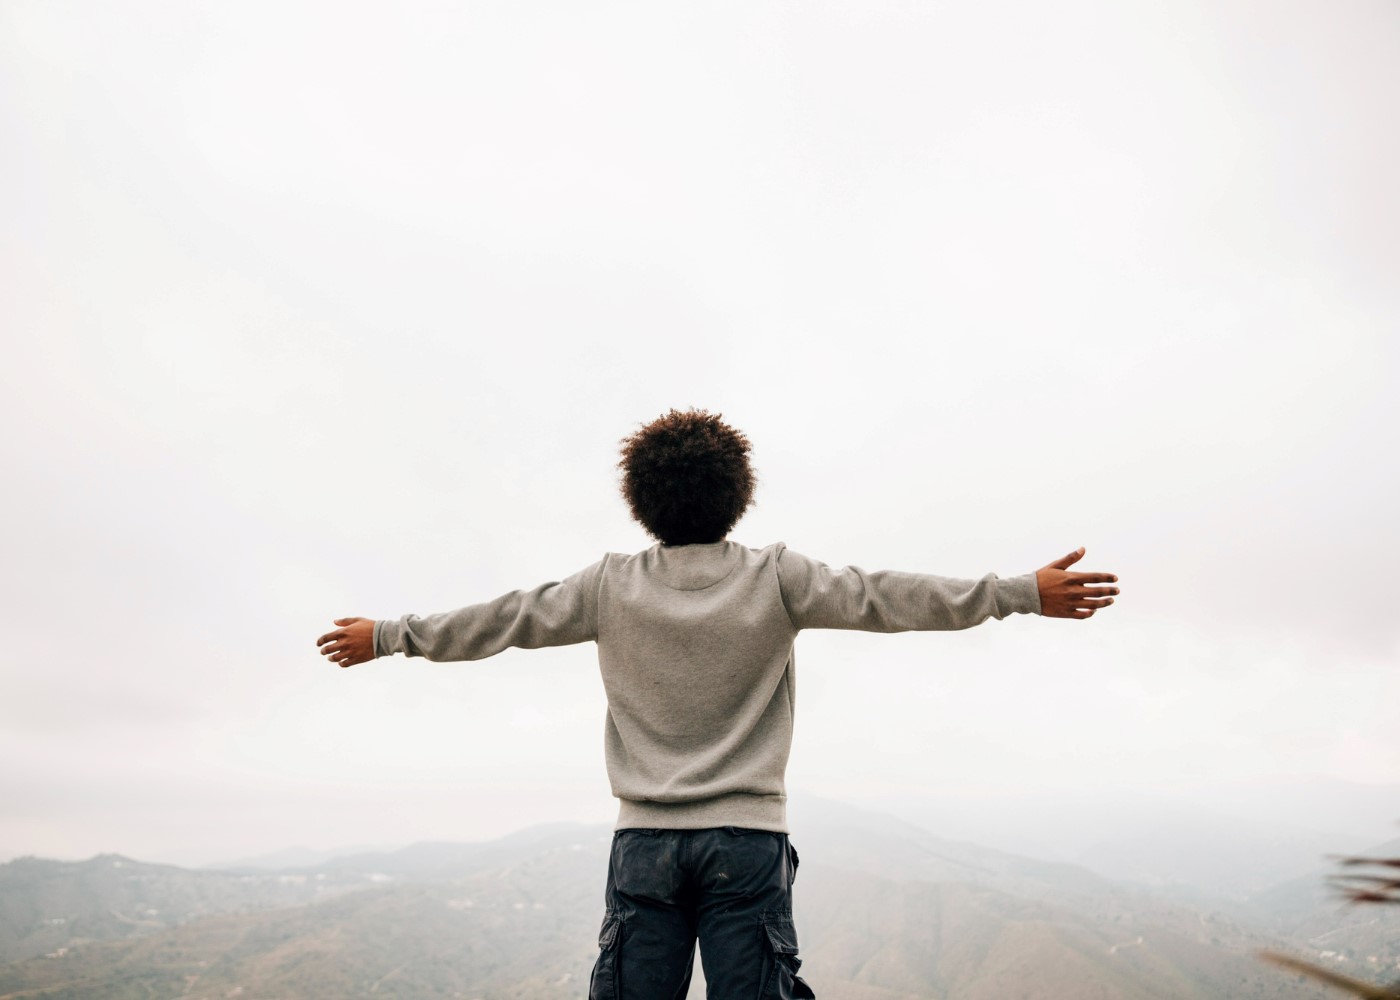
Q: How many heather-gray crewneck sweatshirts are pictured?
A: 1